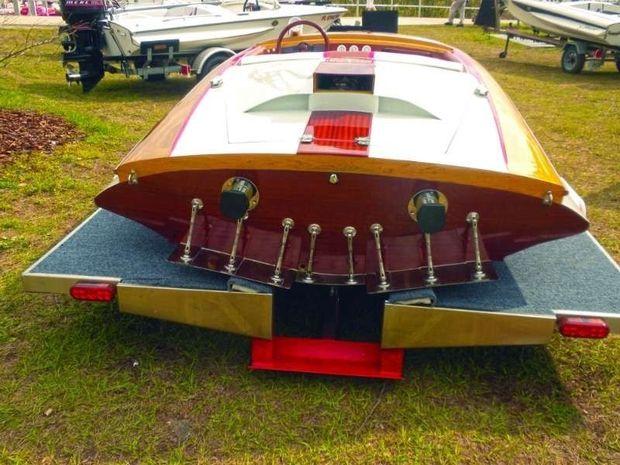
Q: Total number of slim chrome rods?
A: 8